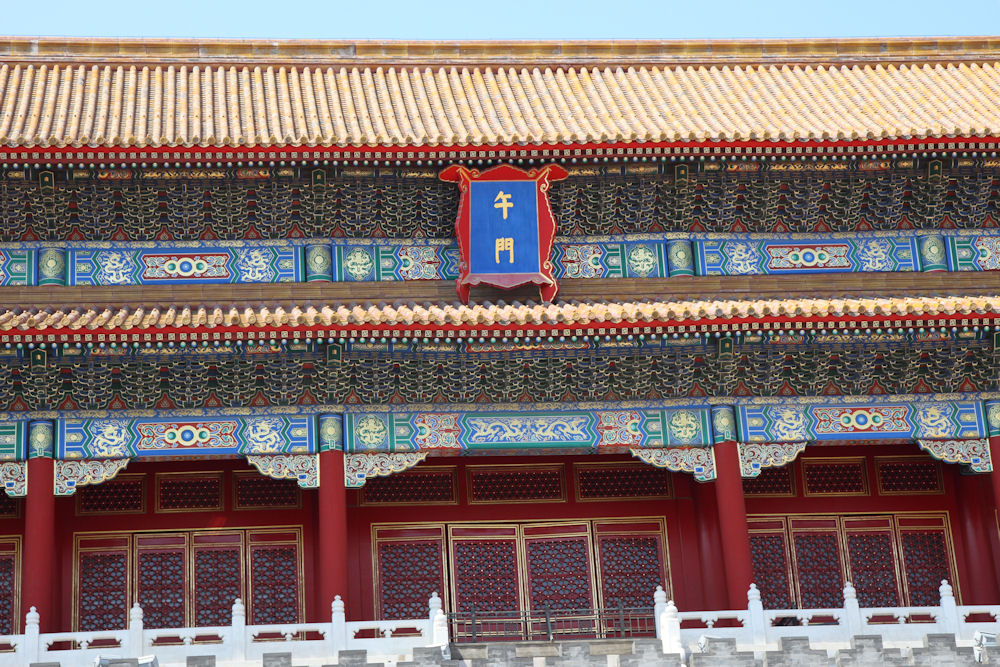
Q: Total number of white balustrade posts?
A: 11